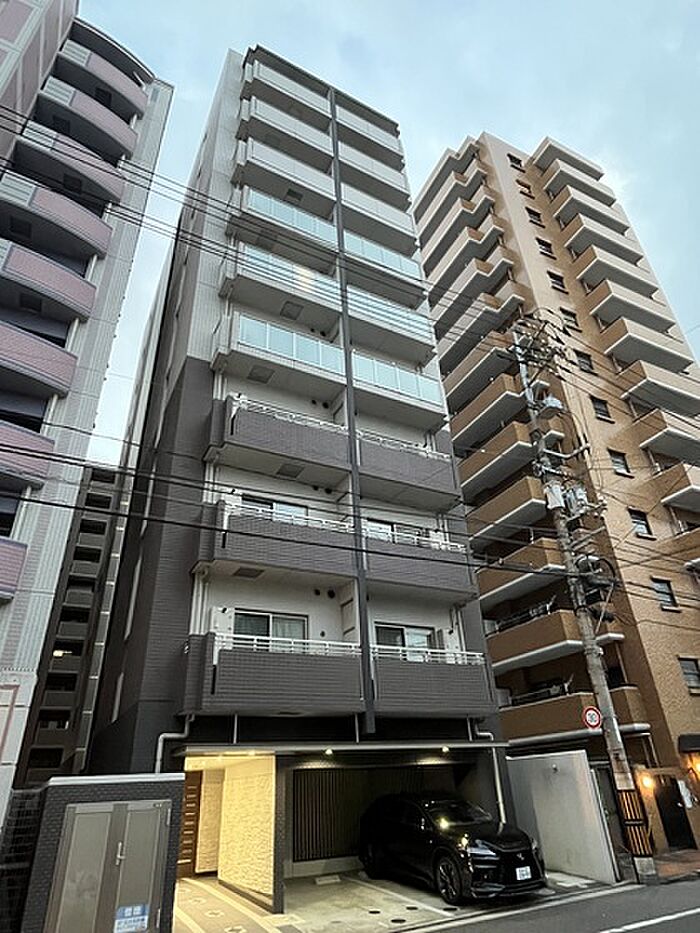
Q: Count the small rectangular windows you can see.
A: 12